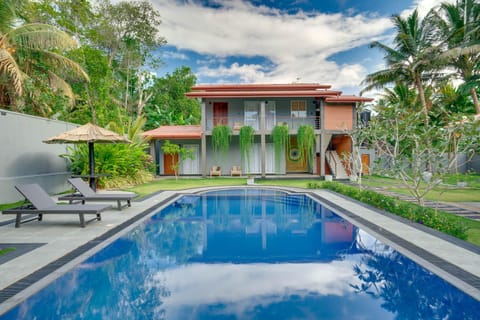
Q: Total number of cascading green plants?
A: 4